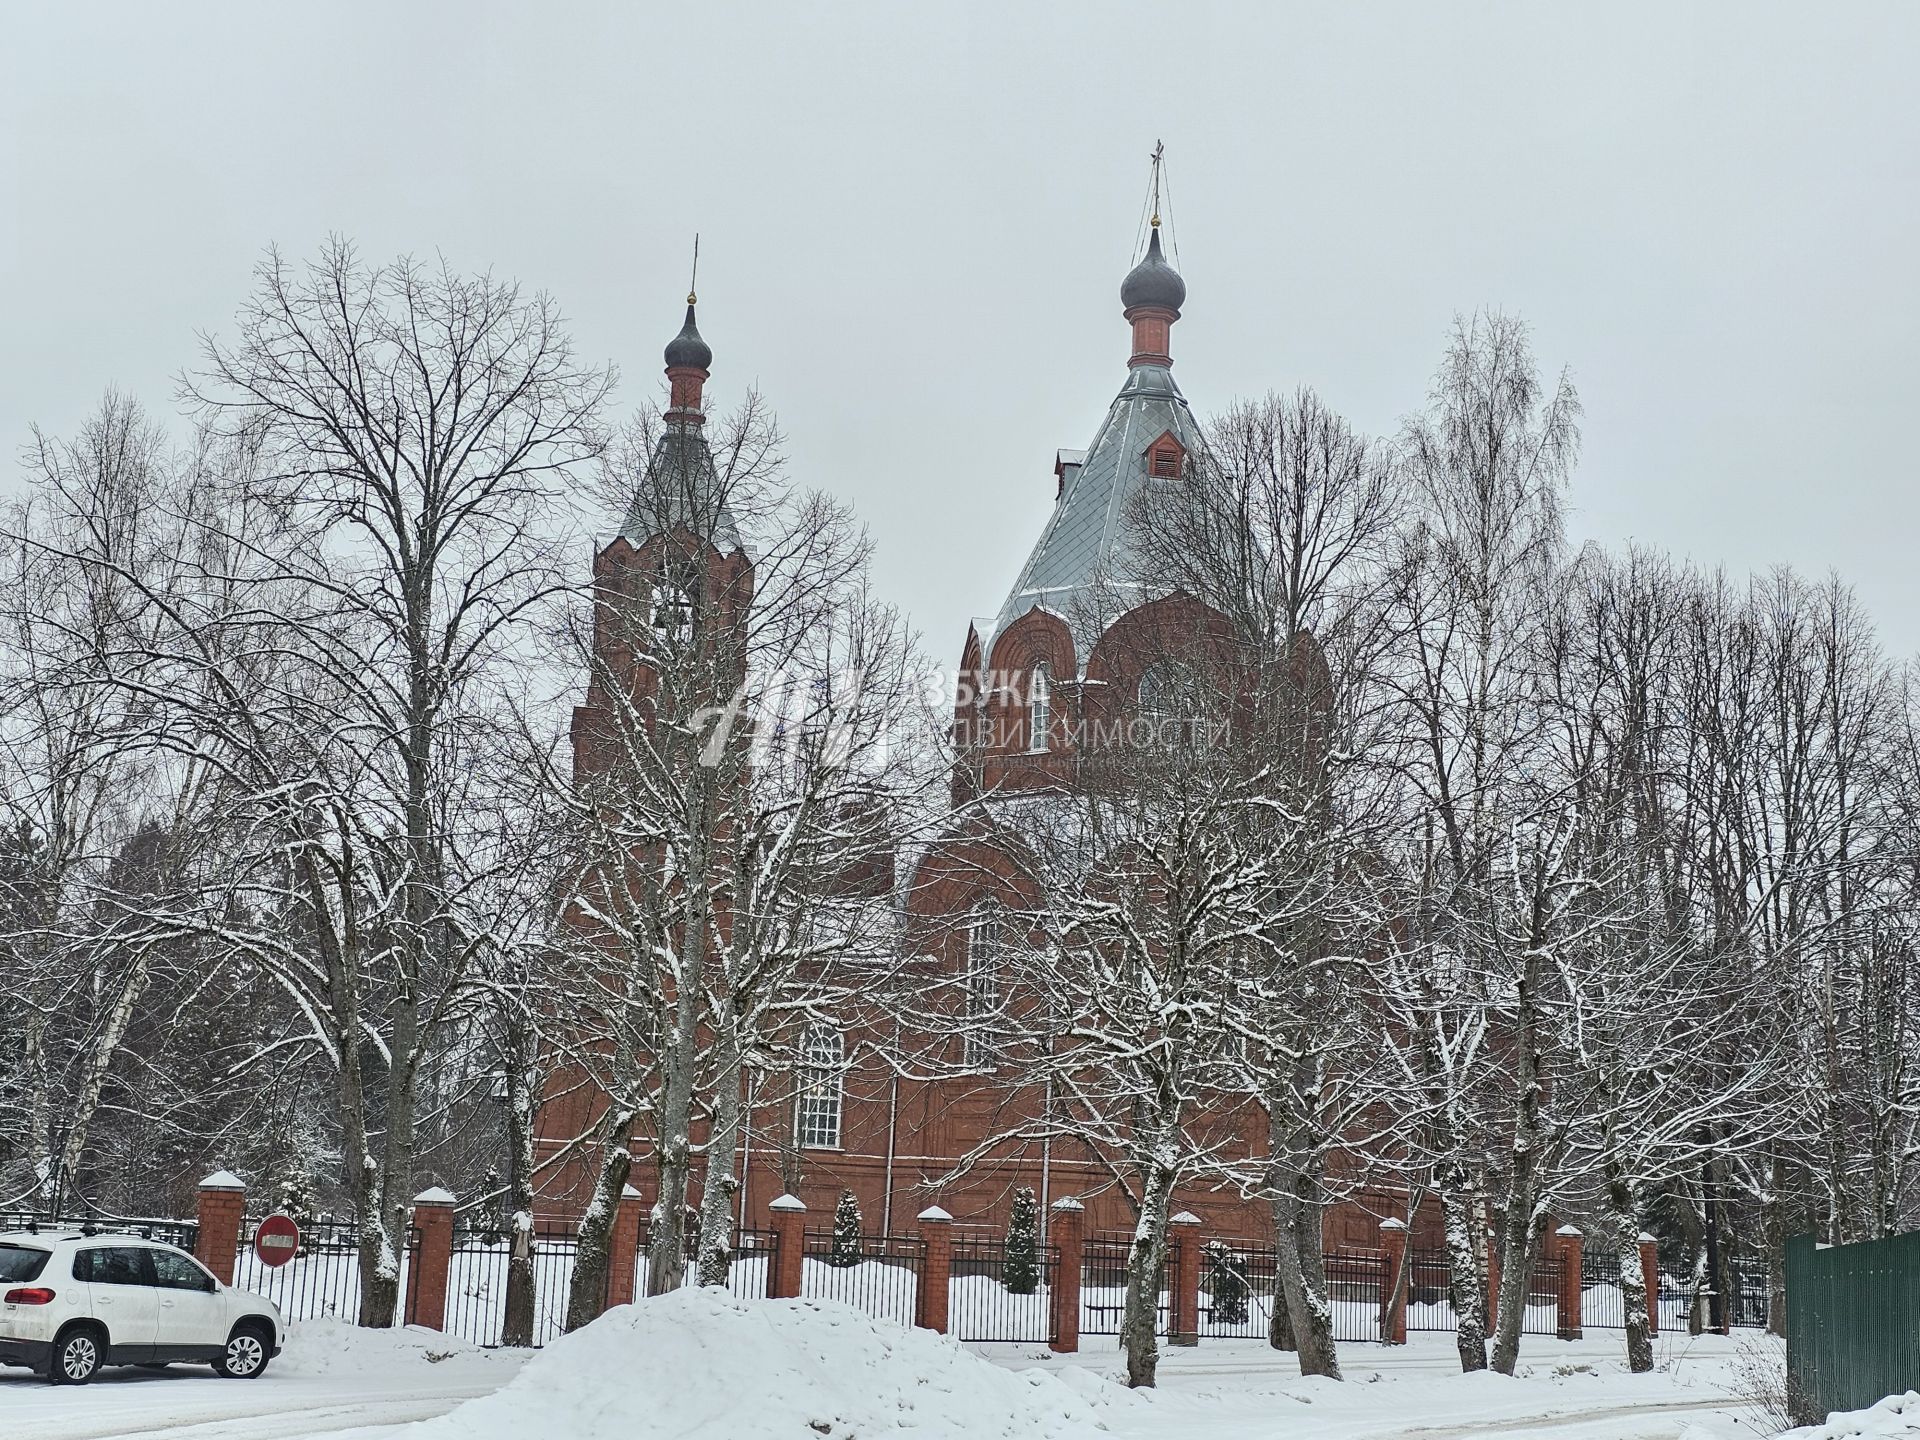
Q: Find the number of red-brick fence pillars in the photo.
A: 11